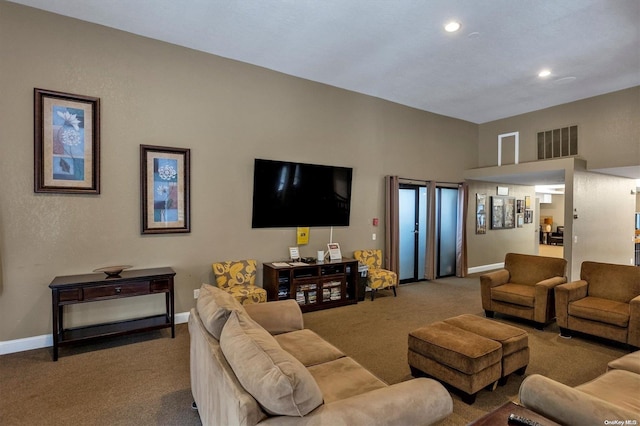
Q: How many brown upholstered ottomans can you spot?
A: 2